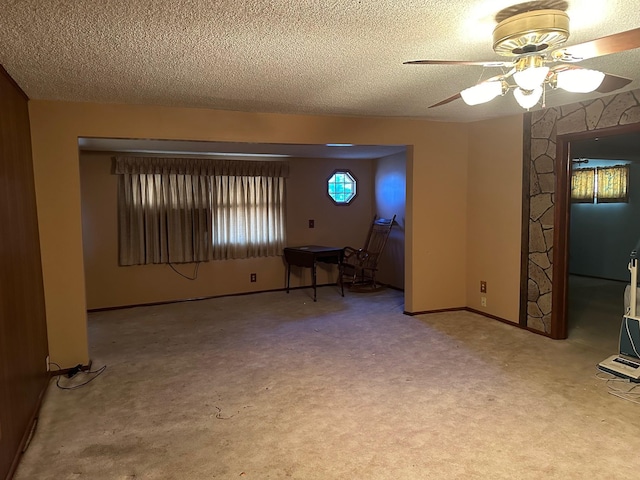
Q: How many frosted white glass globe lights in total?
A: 4